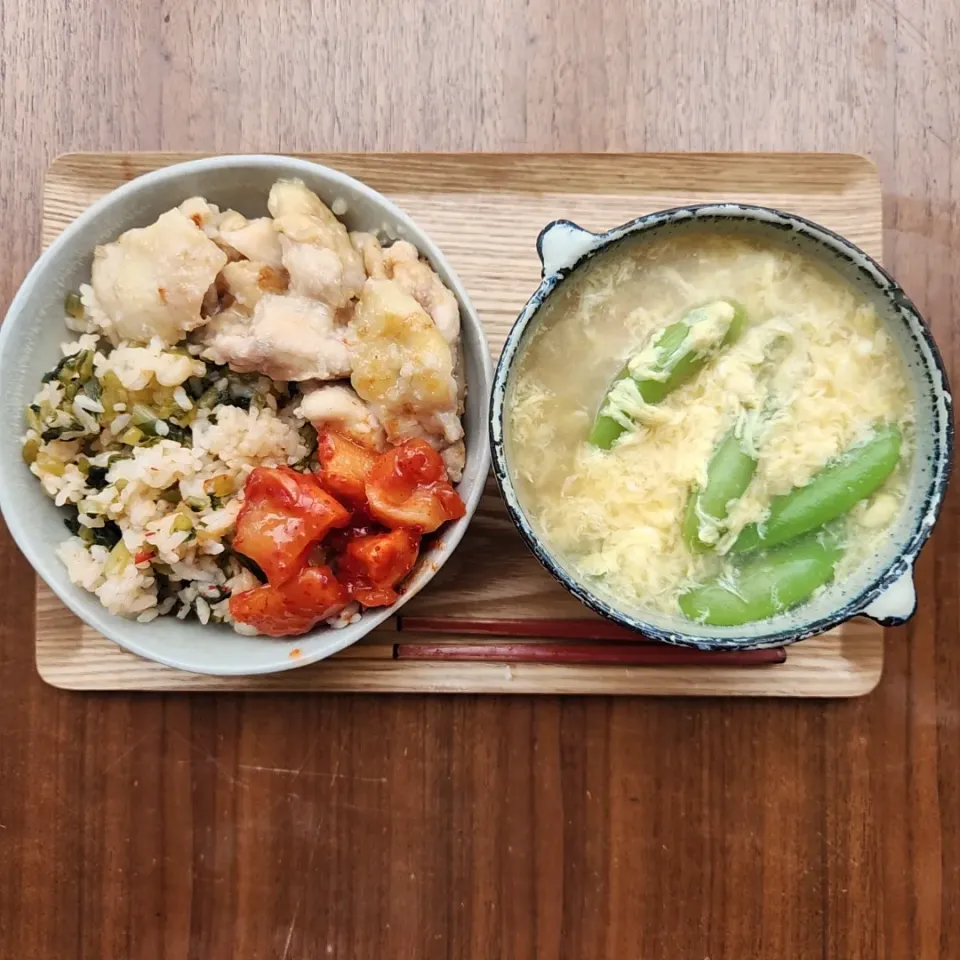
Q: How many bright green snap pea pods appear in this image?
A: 4